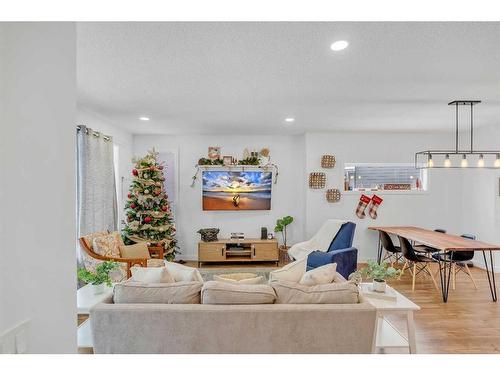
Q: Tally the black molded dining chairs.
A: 4